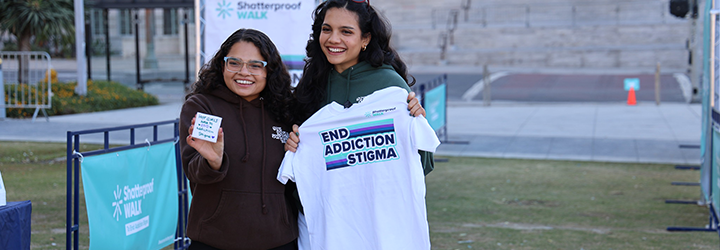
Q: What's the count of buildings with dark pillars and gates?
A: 1